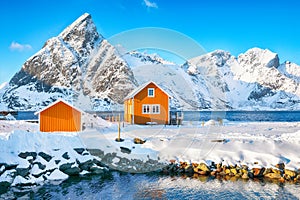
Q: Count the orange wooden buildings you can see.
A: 2